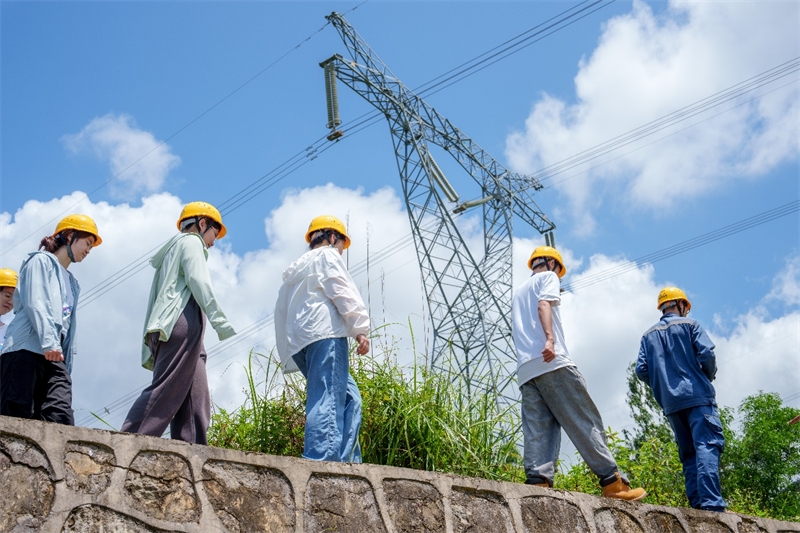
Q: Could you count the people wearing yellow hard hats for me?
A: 6